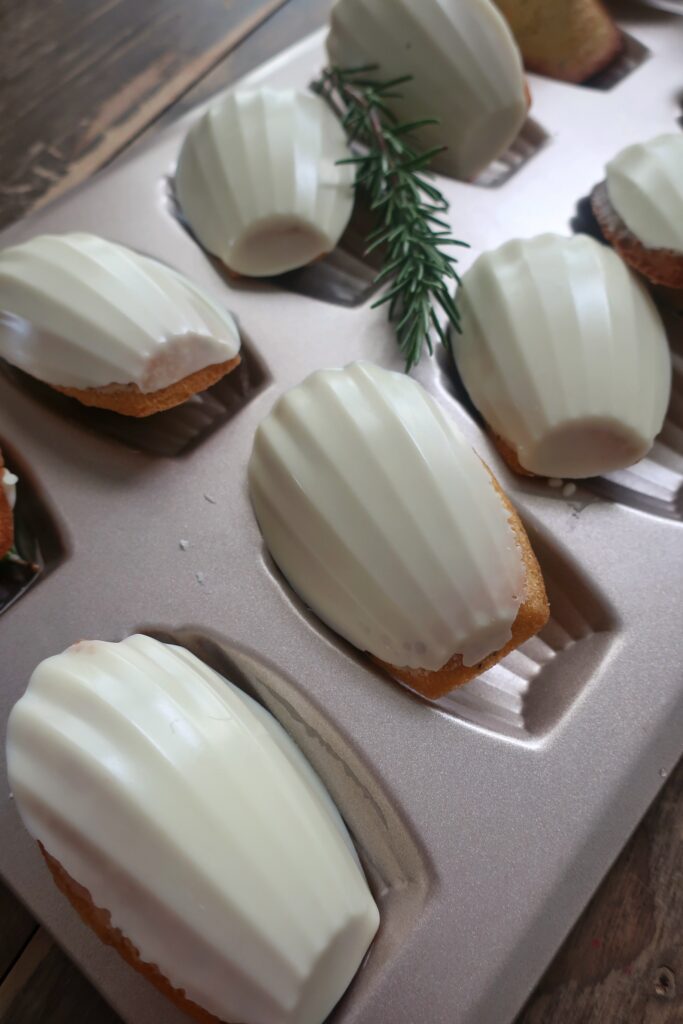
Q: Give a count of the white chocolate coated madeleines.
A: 7